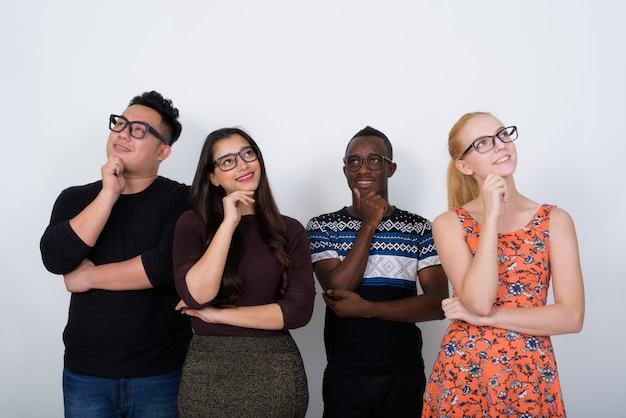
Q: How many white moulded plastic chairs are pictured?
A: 0